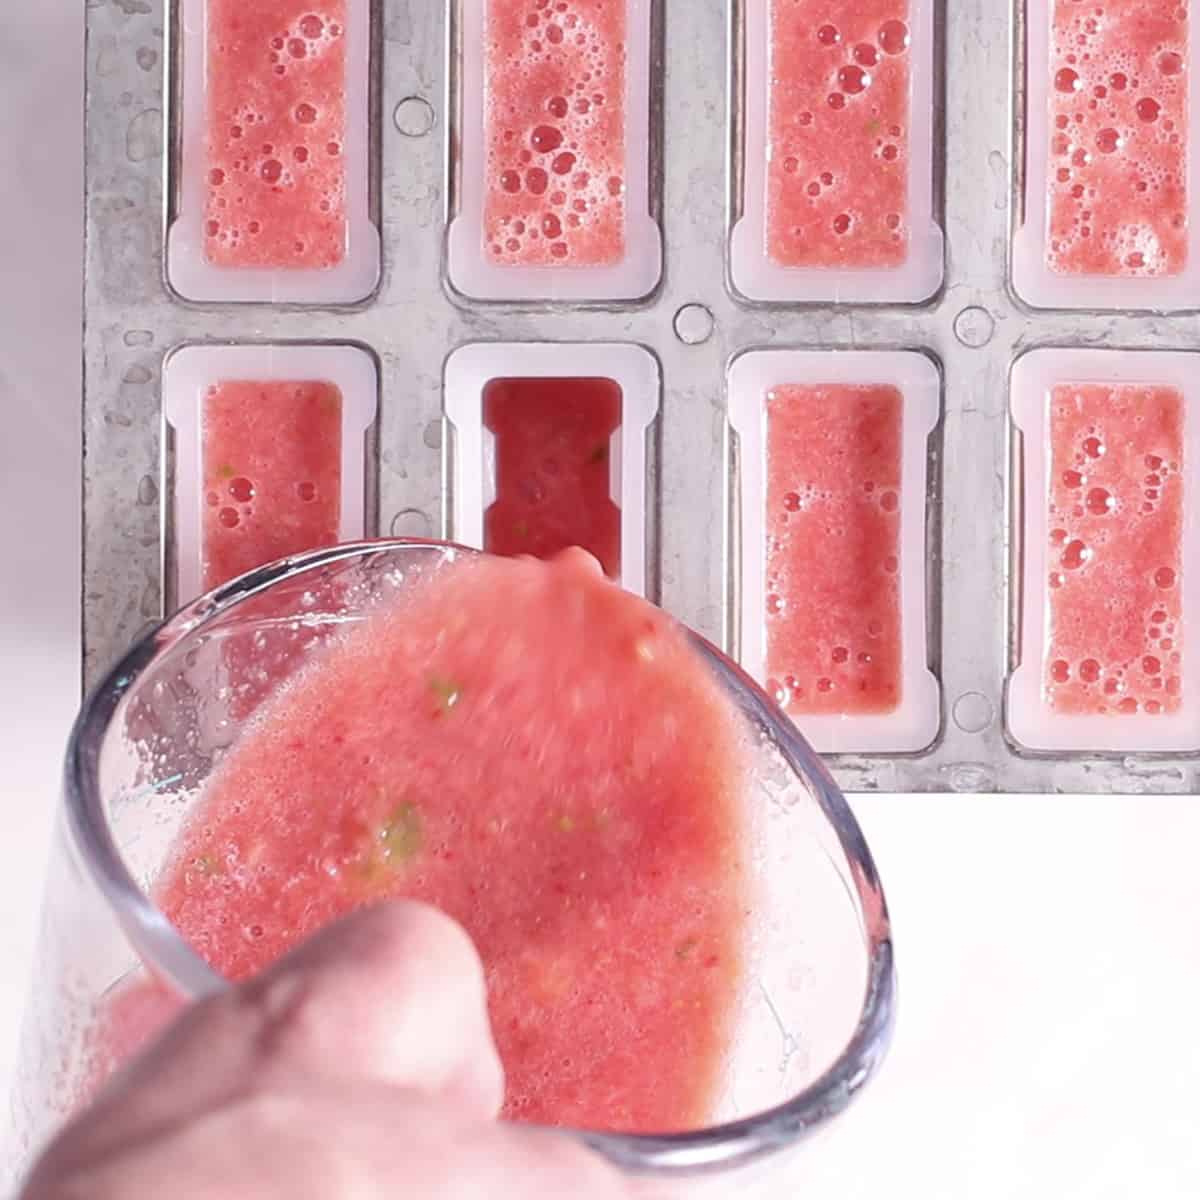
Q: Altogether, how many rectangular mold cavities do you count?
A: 8